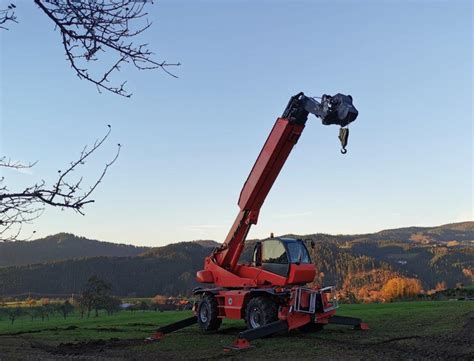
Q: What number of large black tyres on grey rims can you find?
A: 2